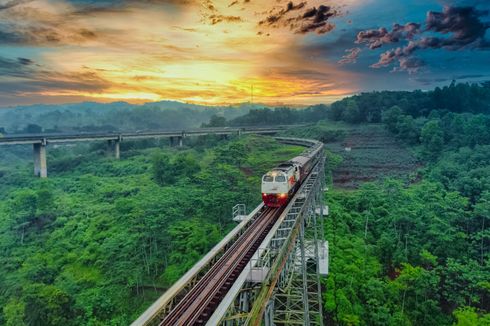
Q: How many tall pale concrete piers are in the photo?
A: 3